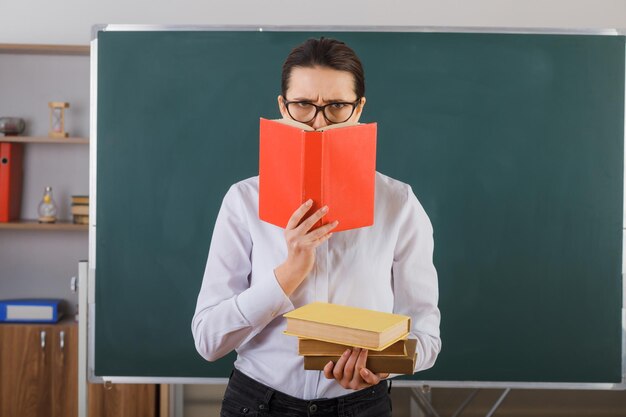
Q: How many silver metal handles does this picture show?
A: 2